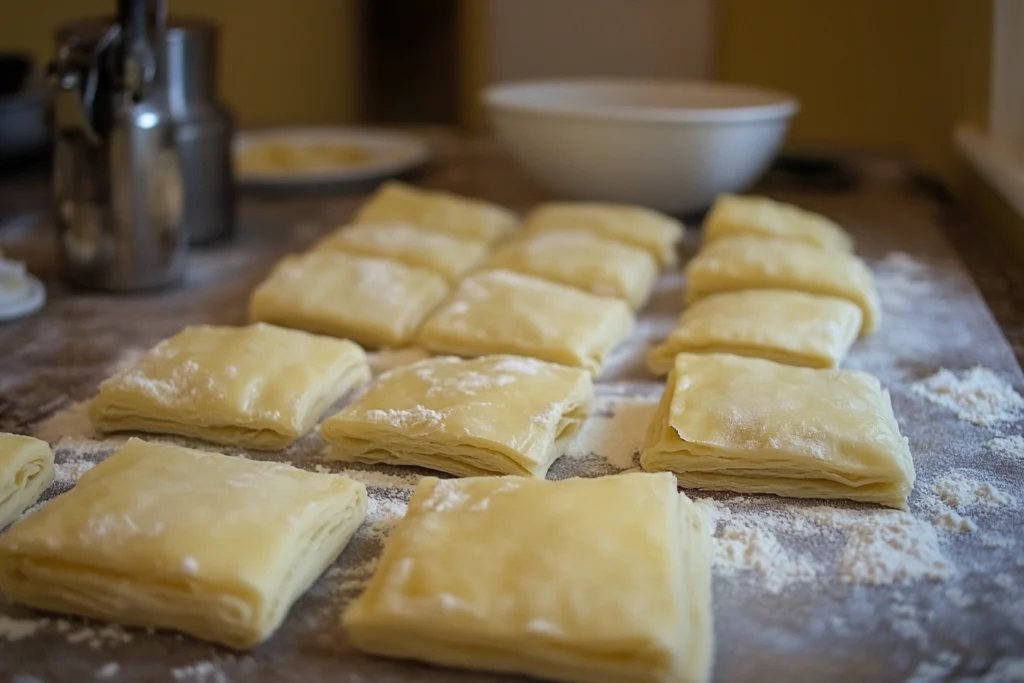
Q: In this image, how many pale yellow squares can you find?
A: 15